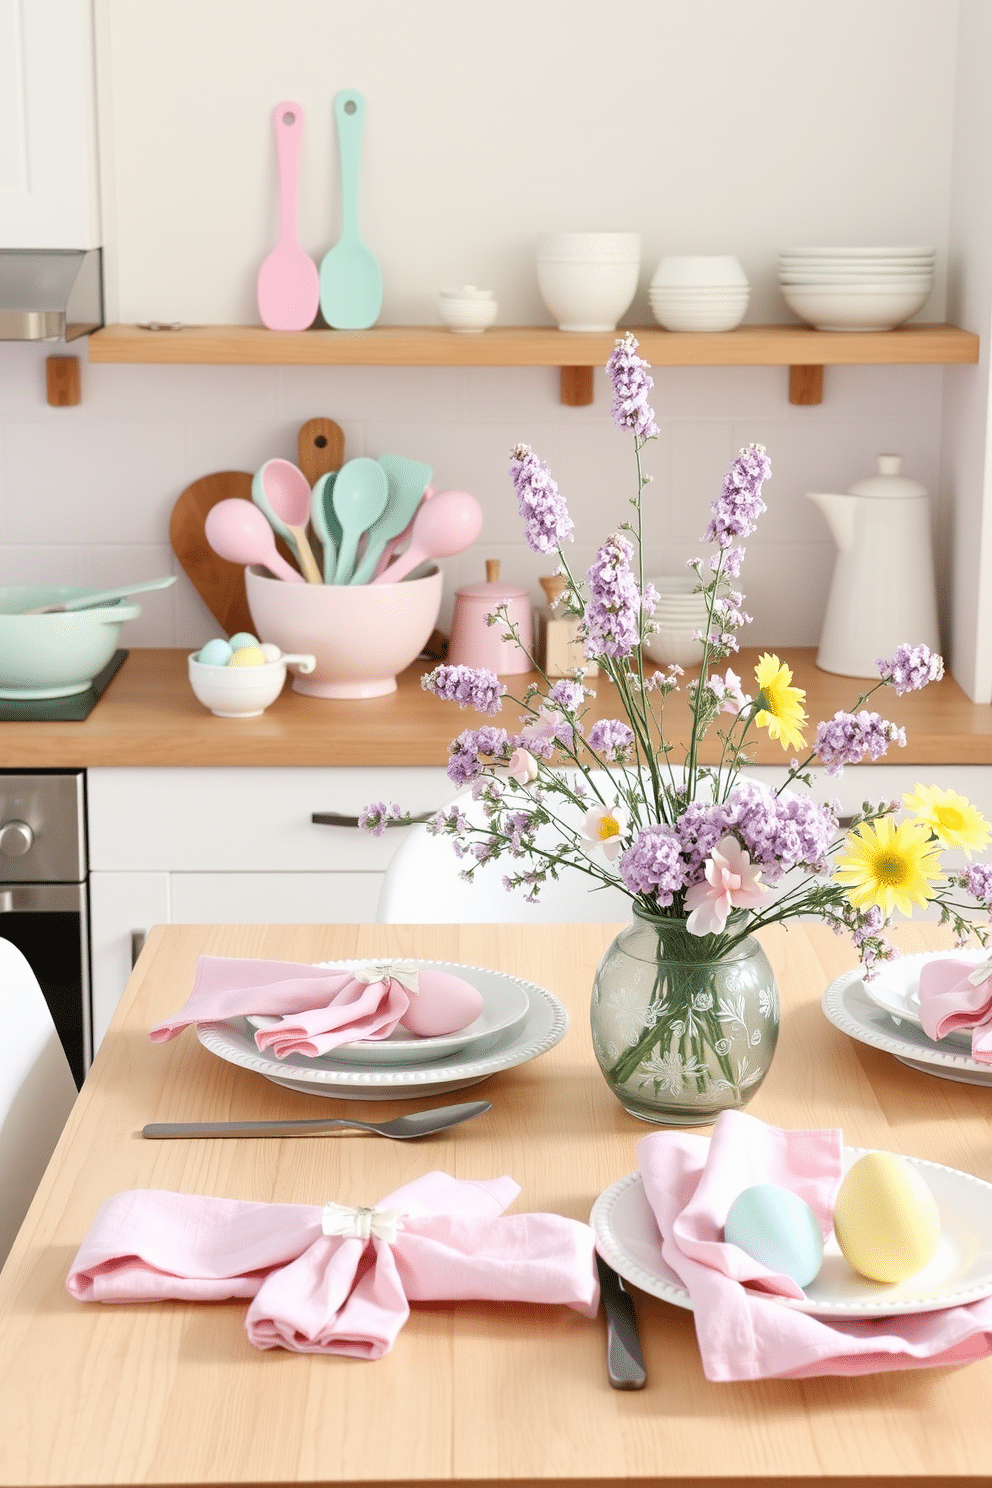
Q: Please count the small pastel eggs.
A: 4